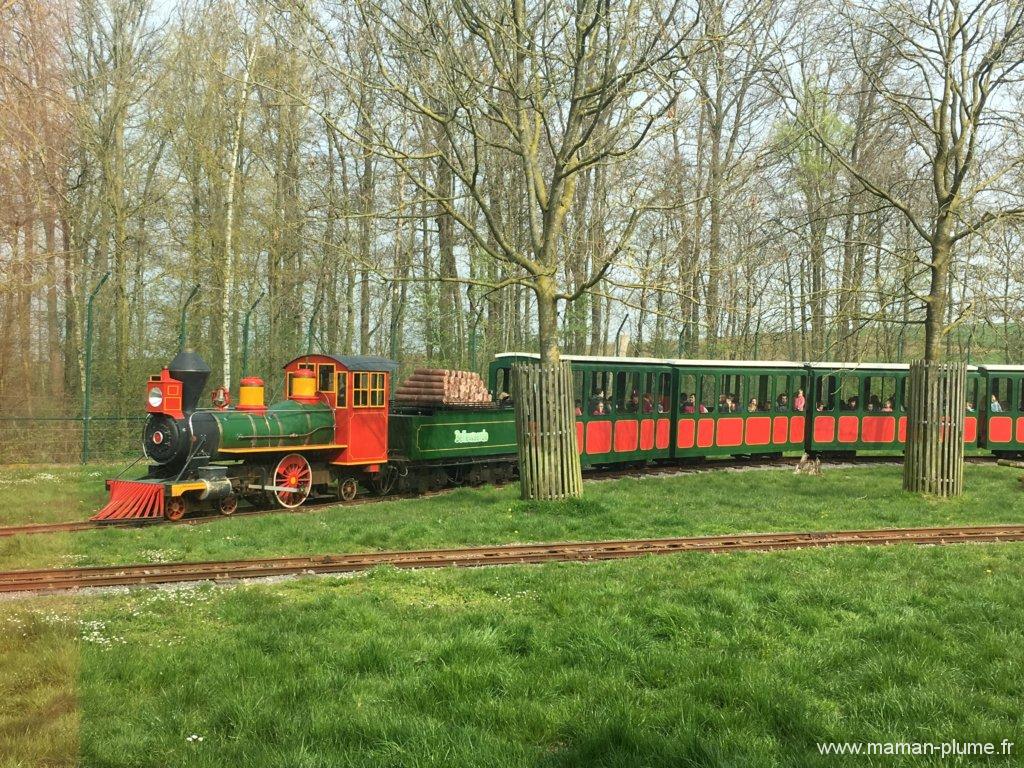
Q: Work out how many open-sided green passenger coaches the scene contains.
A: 4